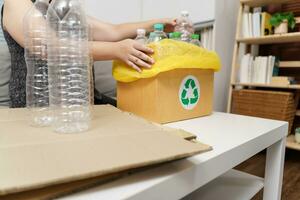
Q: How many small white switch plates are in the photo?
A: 0